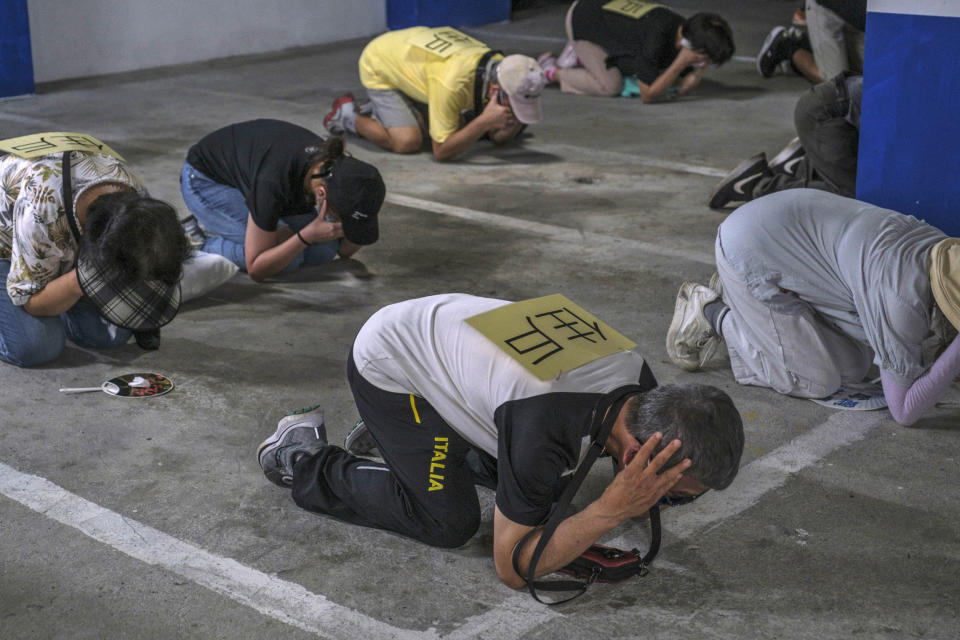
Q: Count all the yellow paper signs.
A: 4